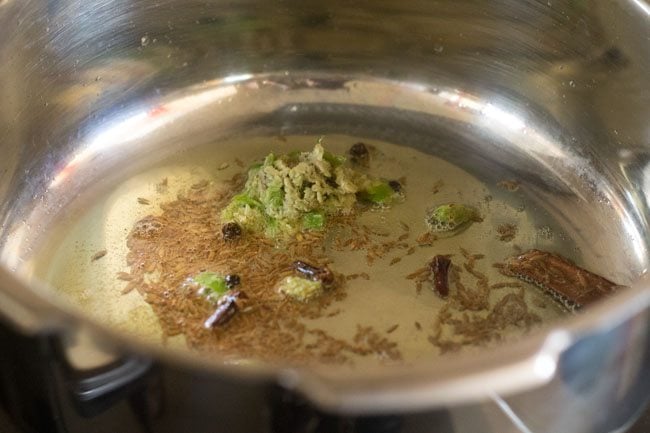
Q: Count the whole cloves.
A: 3